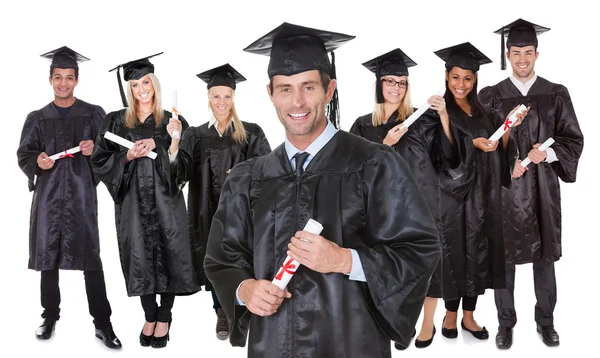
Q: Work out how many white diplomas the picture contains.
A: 7